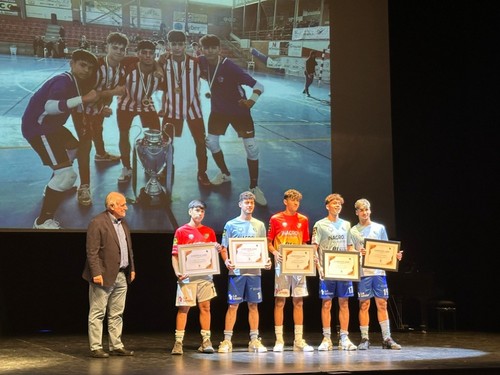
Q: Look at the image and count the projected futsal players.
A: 5